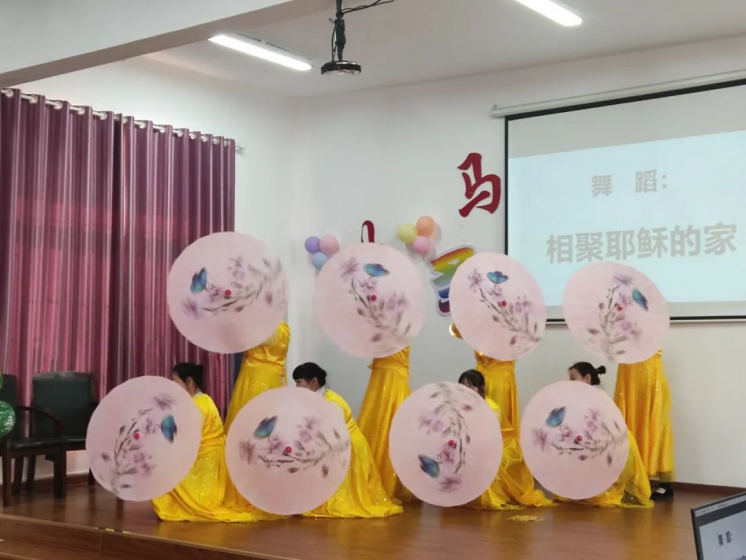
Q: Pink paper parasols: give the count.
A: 8